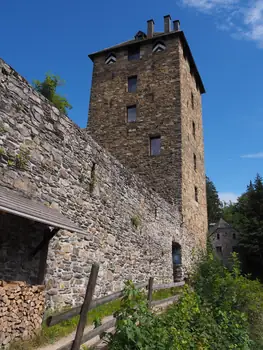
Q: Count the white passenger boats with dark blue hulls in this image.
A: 0